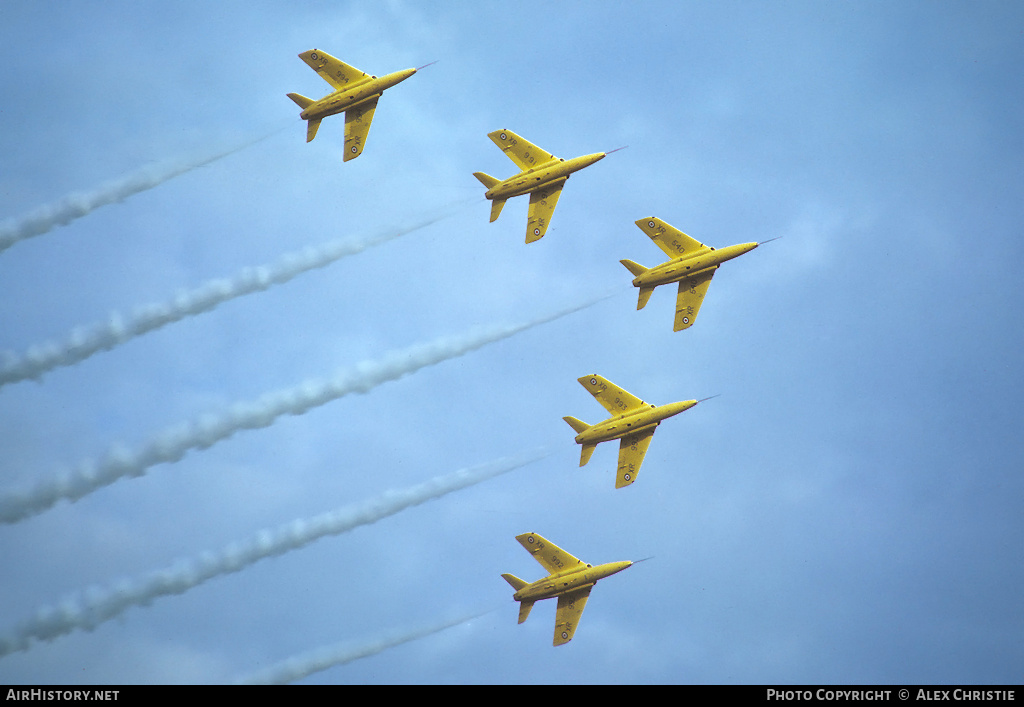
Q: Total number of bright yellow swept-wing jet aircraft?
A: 5